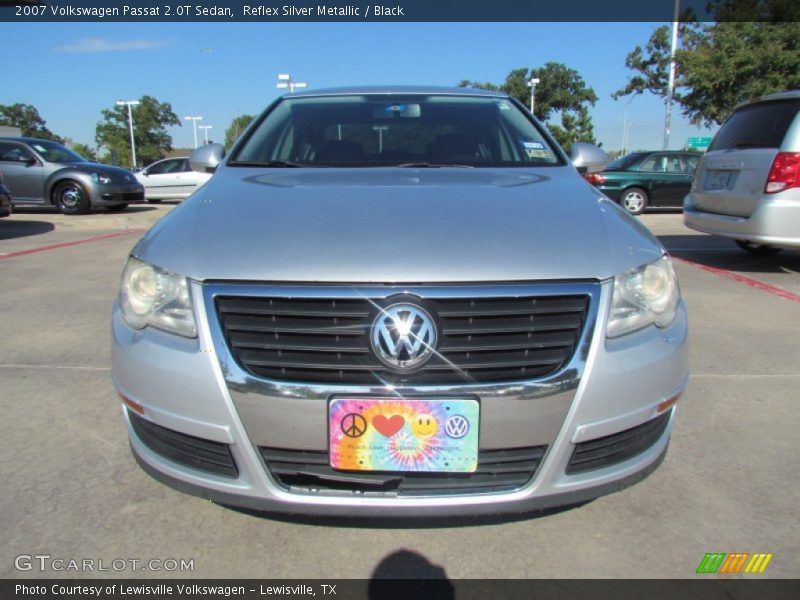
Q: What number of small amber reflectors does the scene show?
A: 2